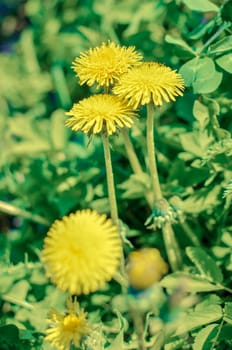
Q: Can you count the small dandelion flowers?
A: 2